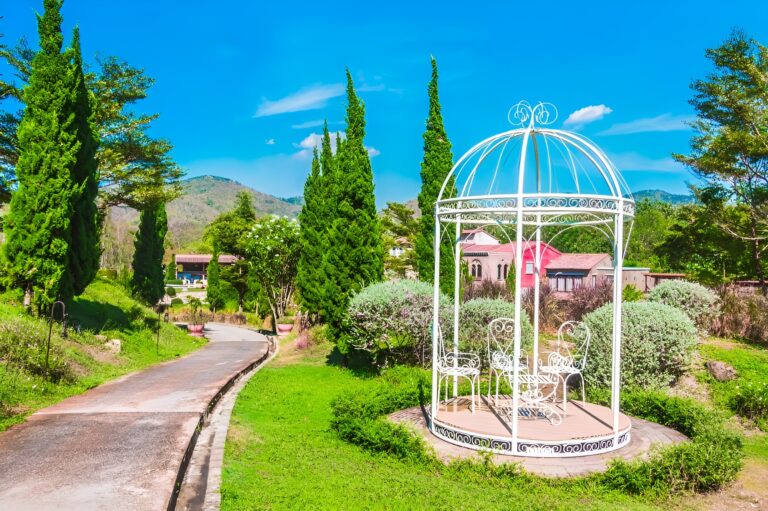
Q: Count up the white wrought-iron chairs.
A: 3